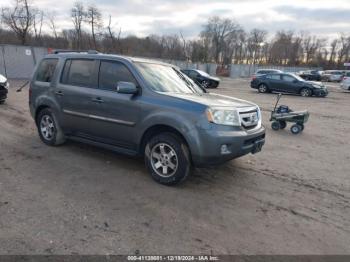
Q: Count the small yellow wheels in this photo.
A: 0